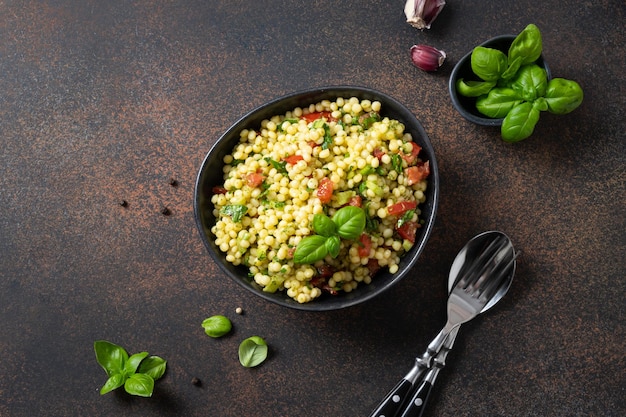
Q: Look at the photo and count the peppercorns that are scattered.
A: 5